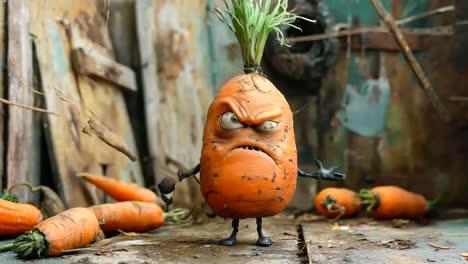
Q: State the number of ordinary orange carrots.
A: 6